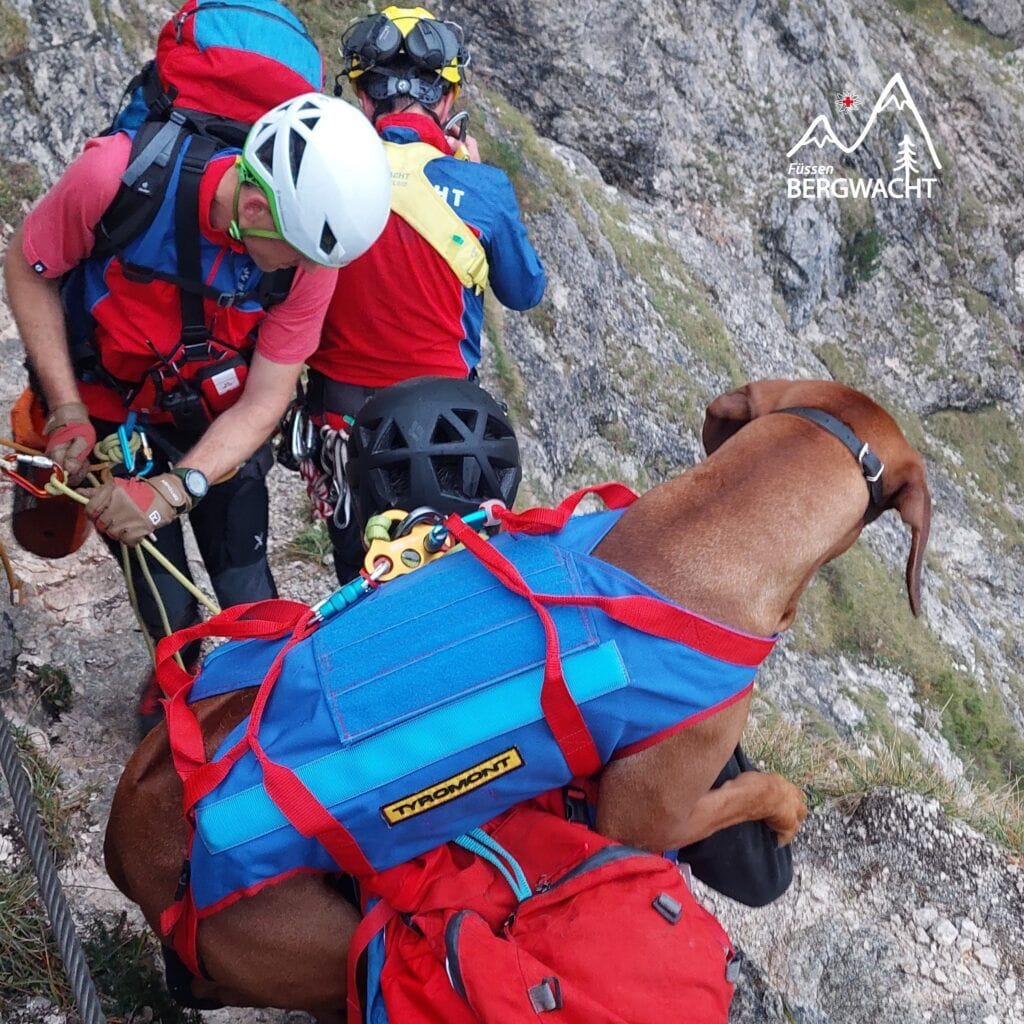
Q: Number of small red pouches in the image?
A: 1